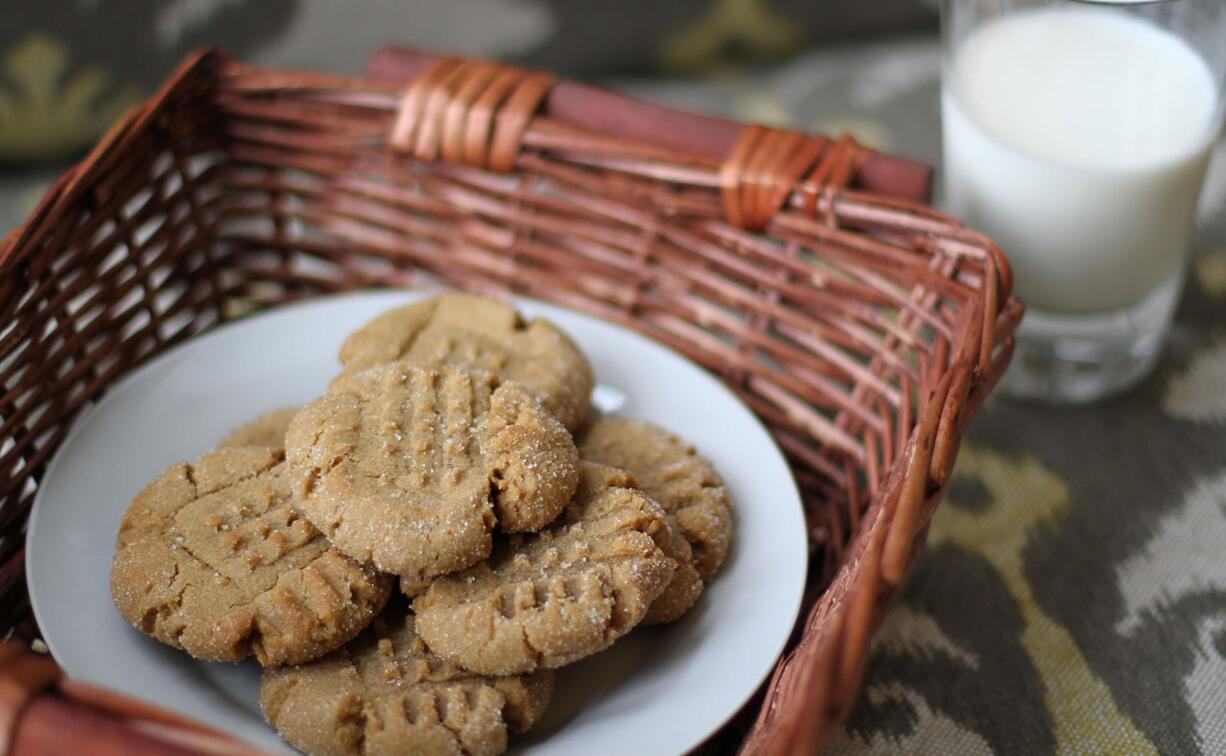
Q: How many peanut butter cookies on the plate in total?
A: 7